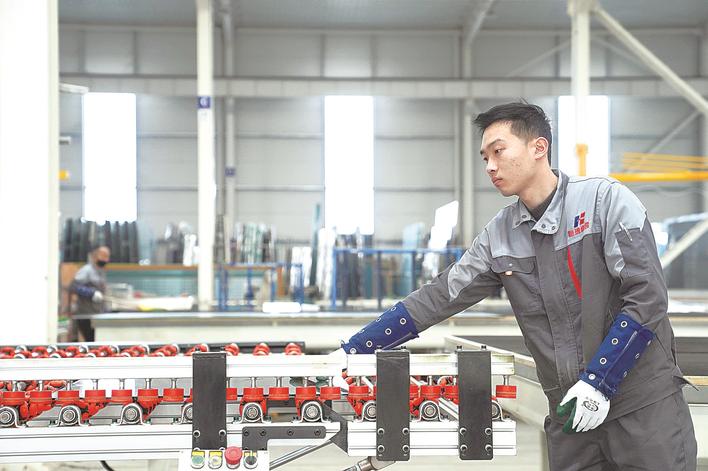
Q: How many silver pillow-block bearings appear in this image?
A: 9